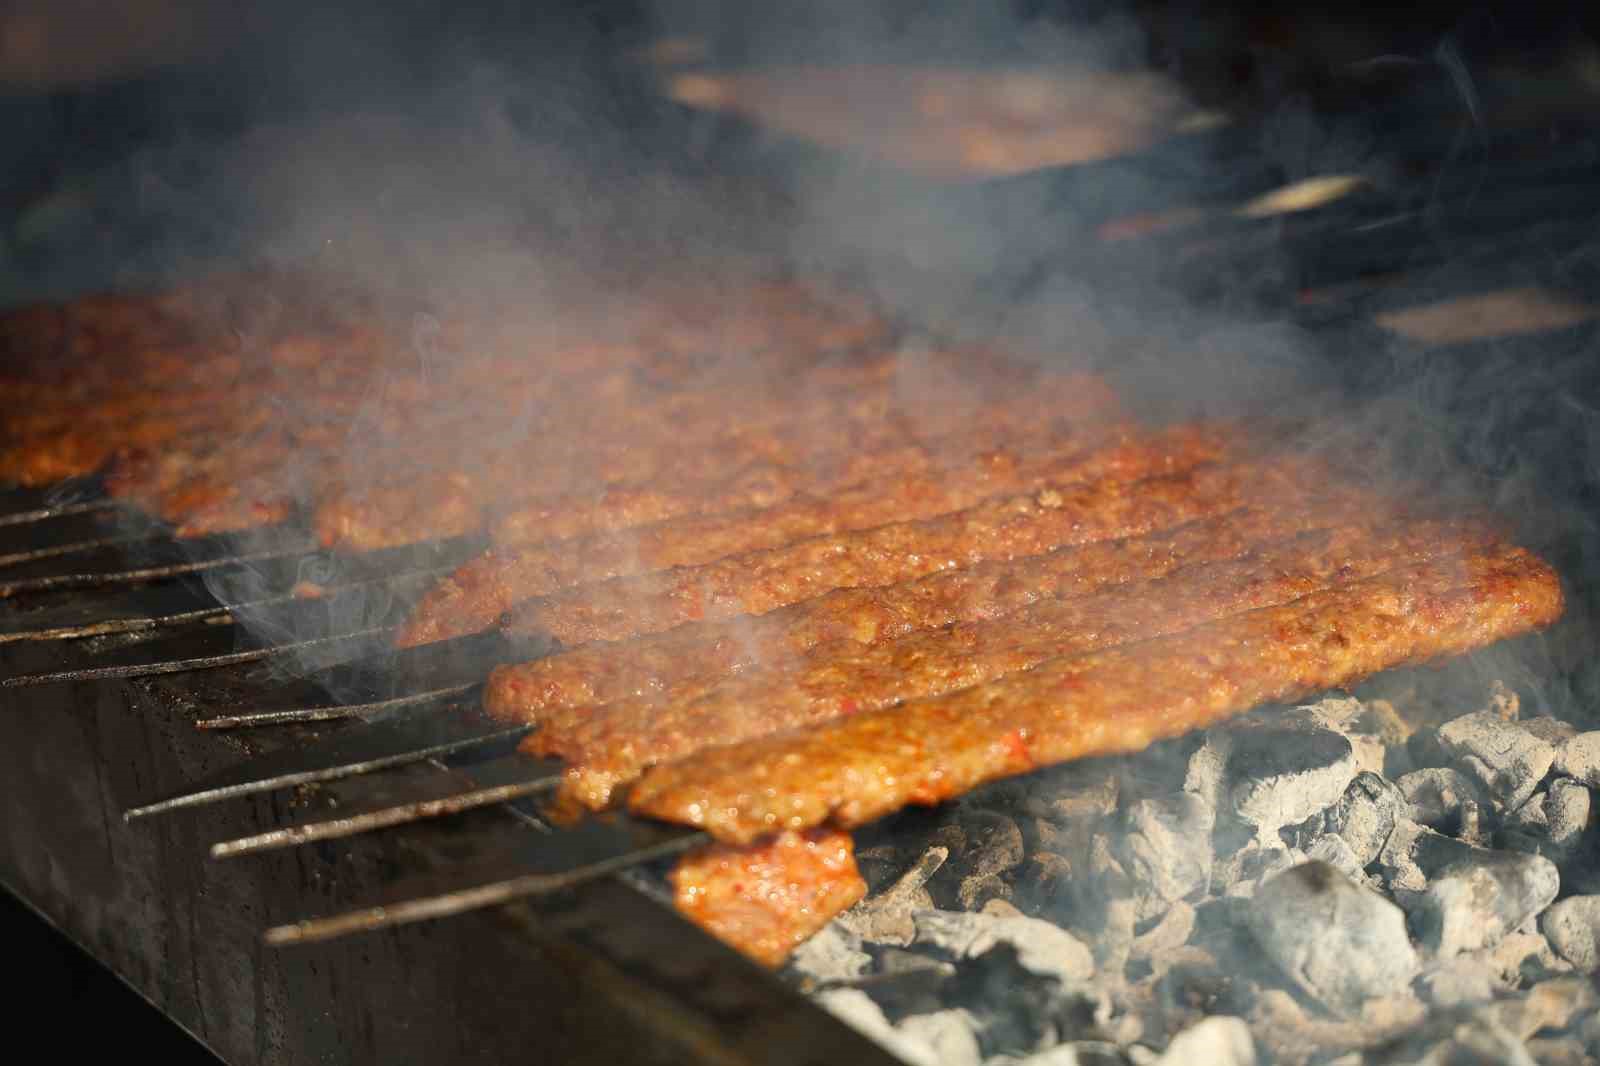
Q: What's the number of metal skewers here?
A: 9